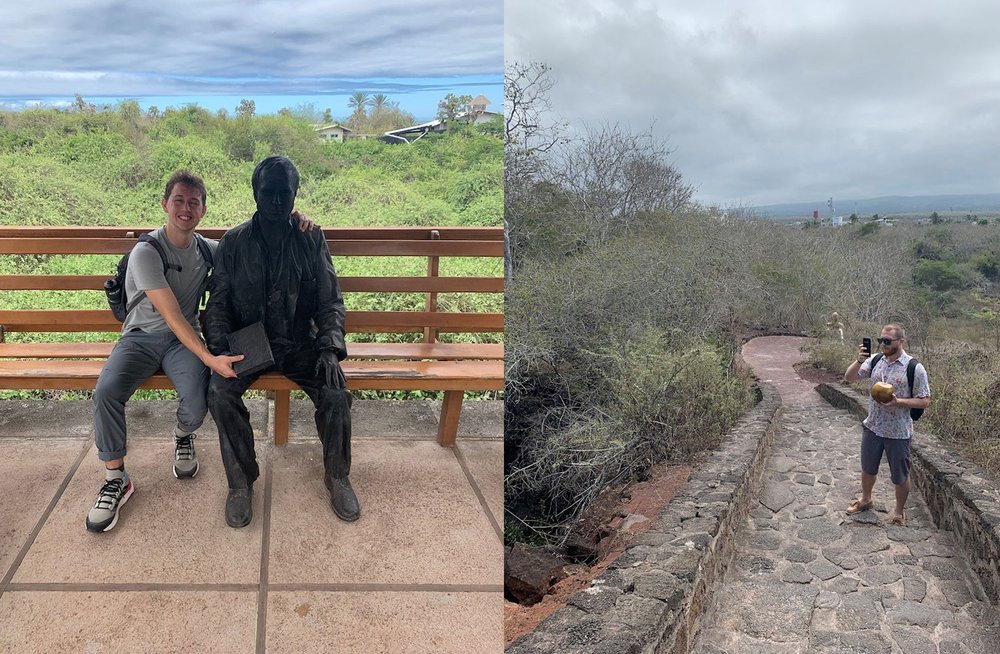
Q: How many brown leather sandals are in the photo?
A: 2